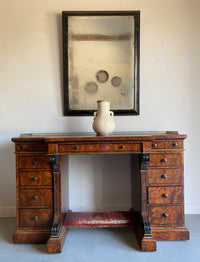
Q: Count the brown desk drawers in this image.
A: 11